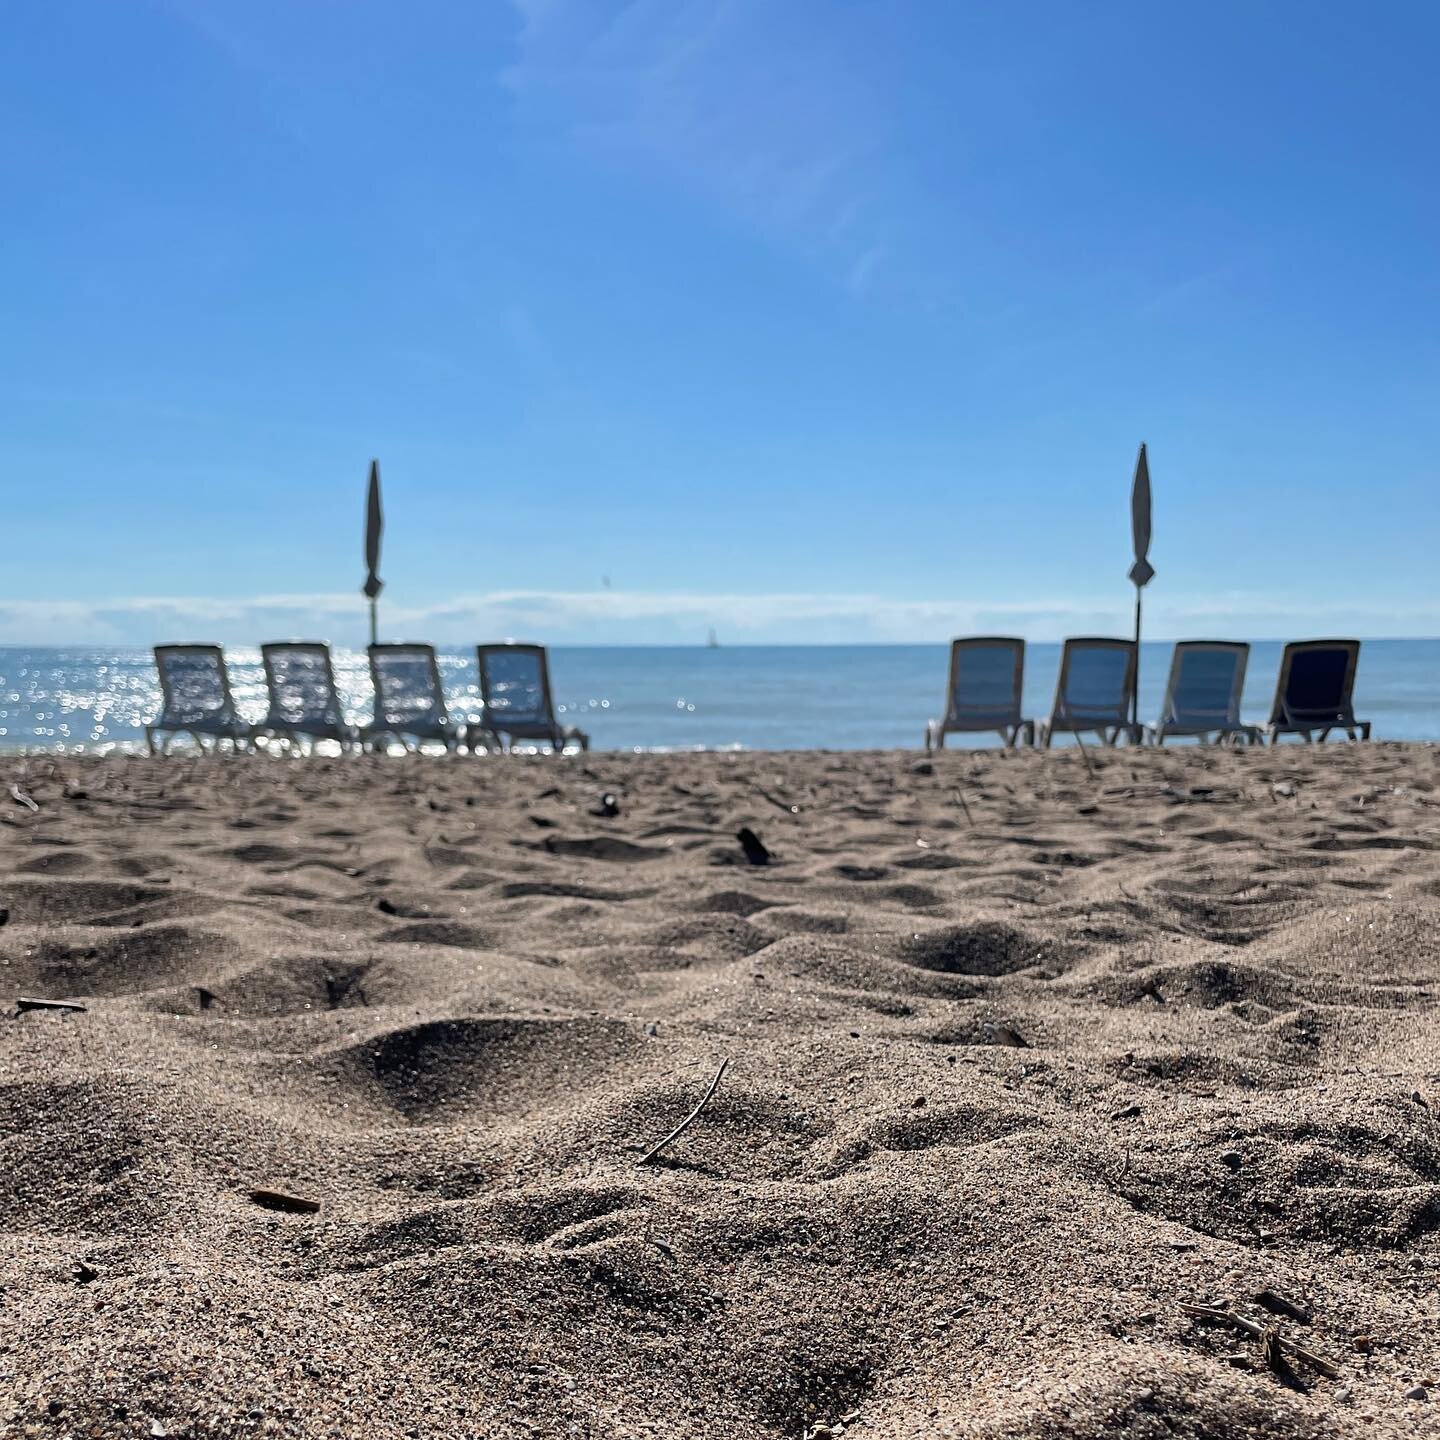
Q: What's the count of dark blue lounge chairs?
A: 1